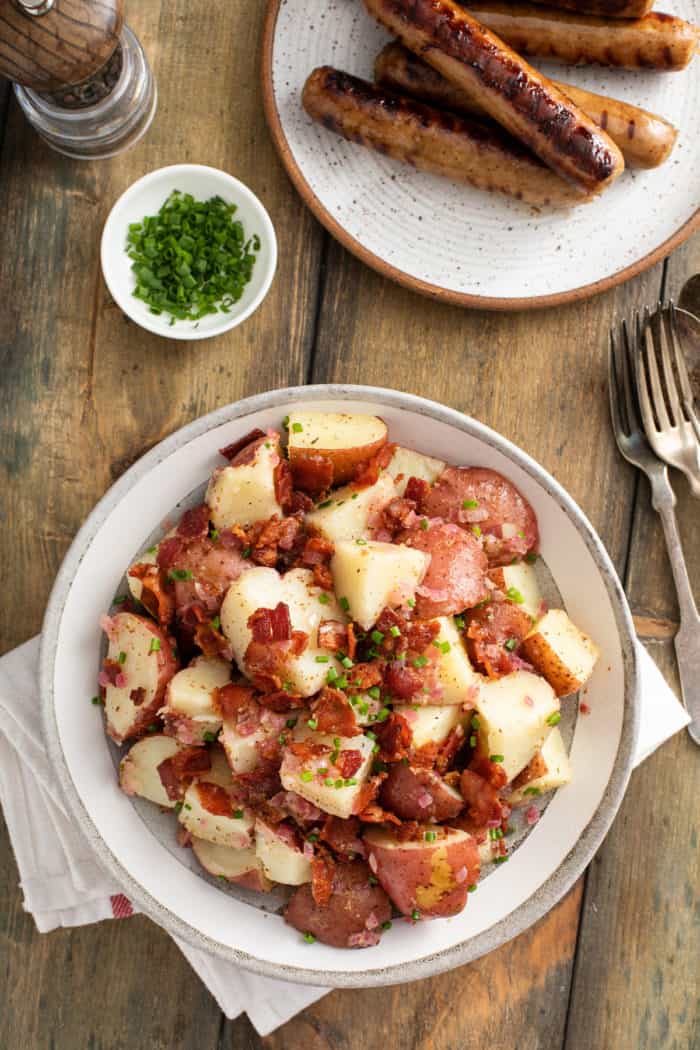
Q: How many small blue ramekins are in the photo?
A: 0